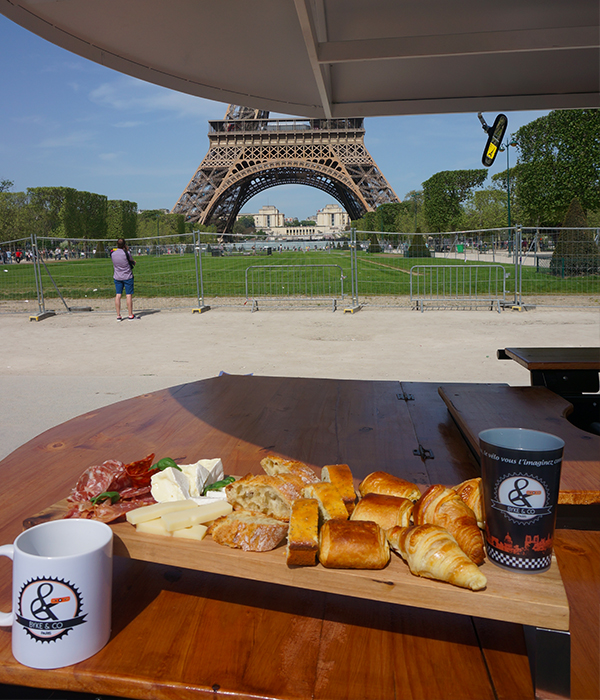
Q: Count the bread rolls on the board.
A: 3